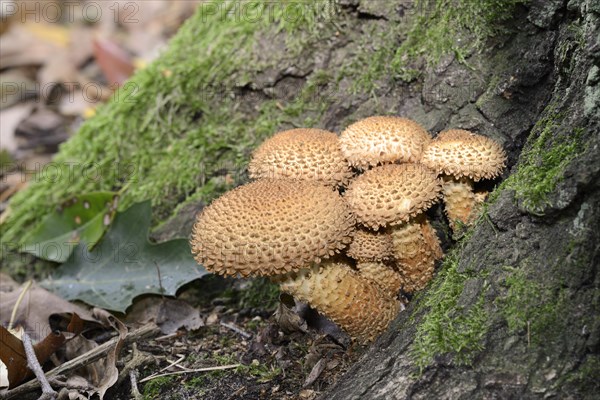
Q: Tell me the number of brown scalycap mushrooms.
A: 6